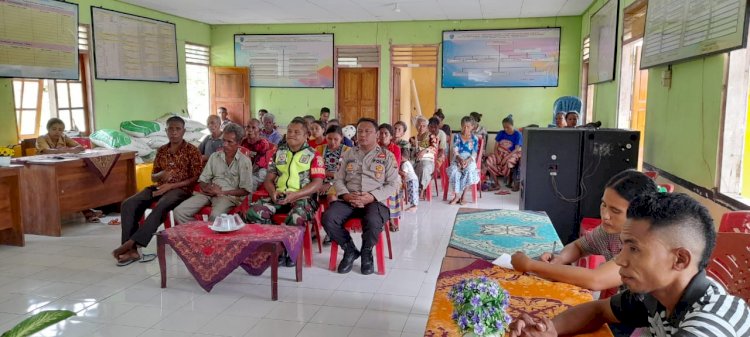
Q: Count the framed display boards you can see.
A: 6